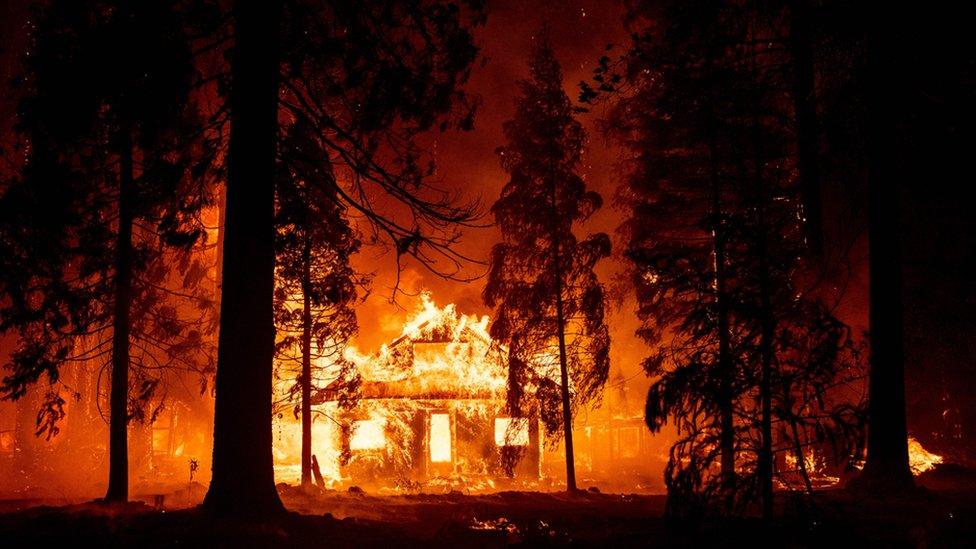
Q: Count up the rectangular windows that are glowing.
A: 3